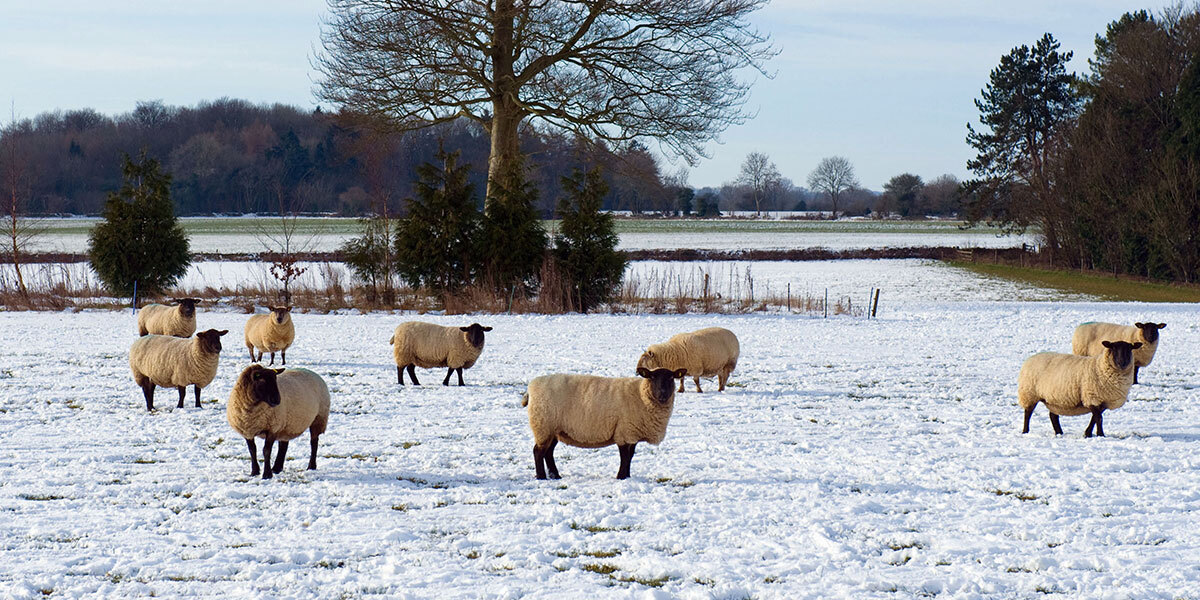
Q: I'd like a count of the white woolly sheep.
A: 9